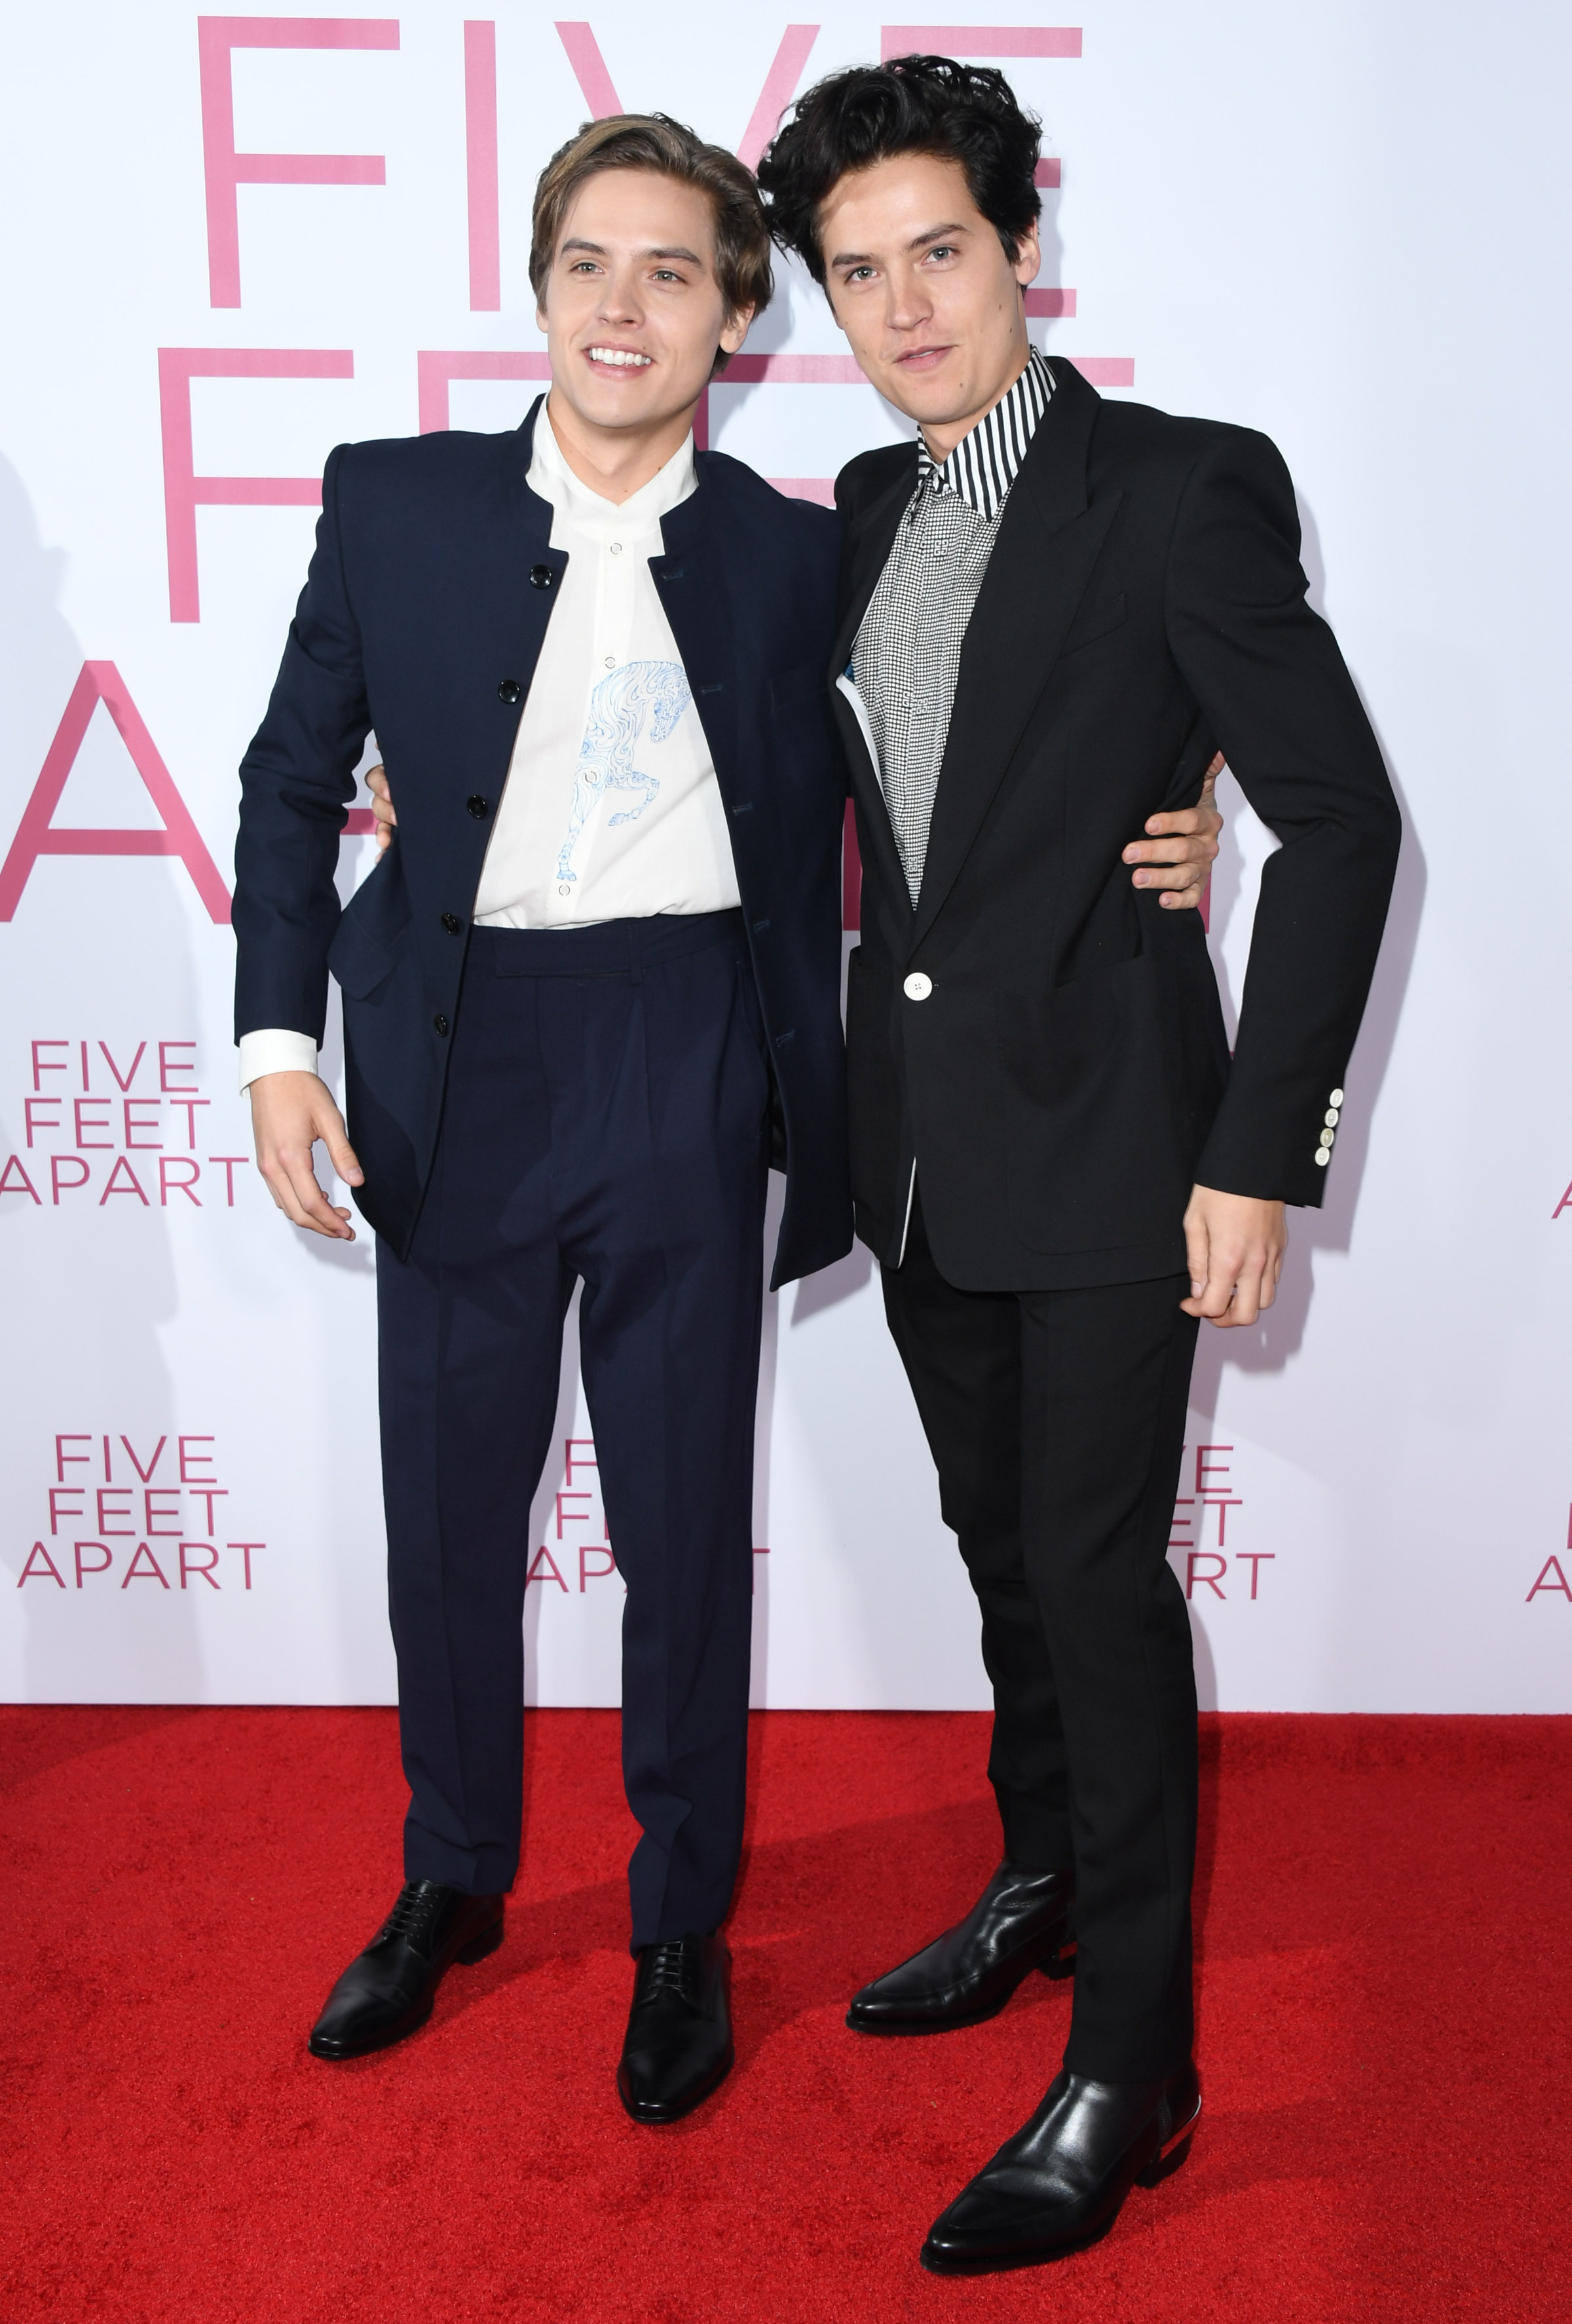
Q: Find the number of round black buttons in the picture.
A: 5